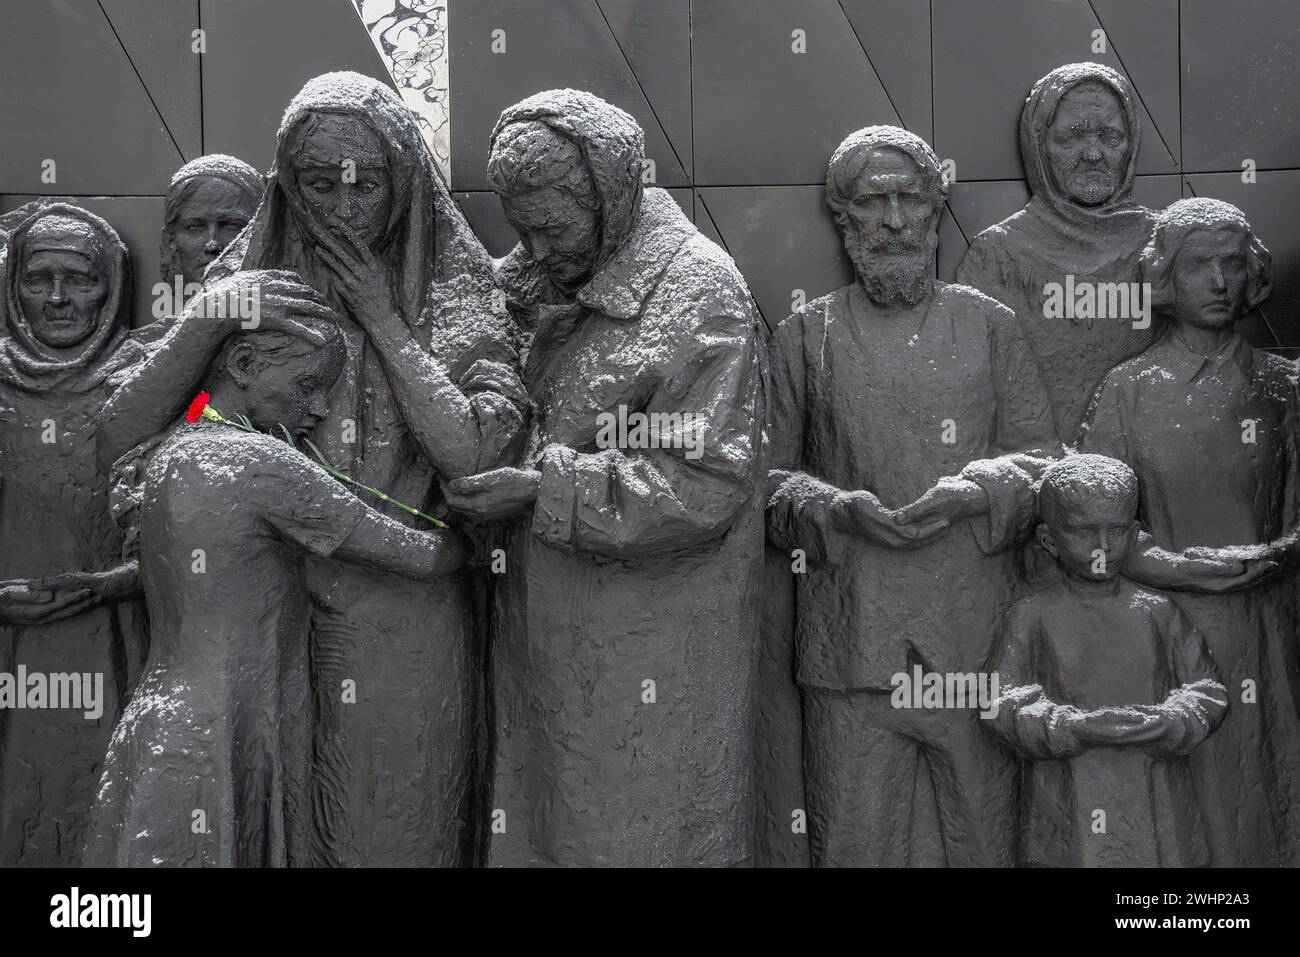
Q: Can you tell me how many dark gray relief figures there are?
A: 9